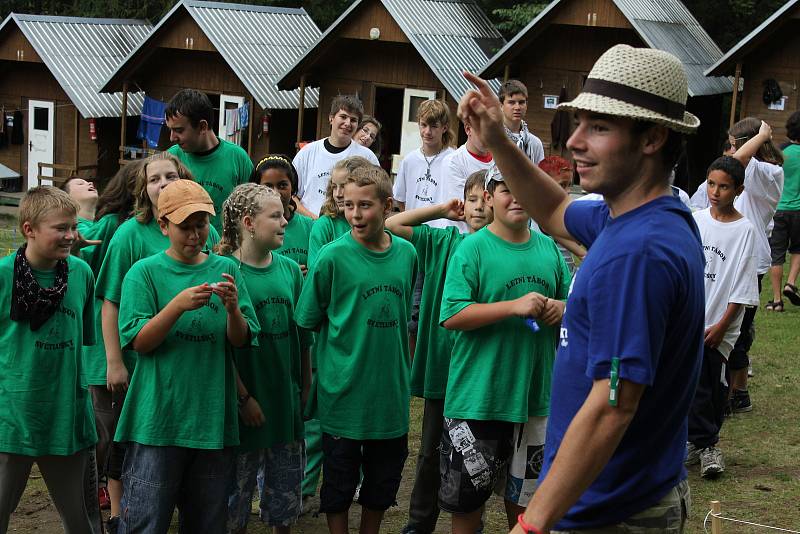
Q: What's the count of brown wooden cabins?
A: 5